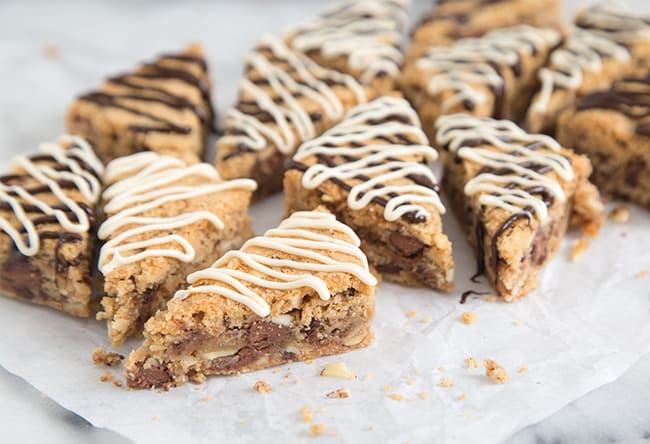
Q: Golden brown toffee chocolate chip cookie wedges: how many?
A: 12